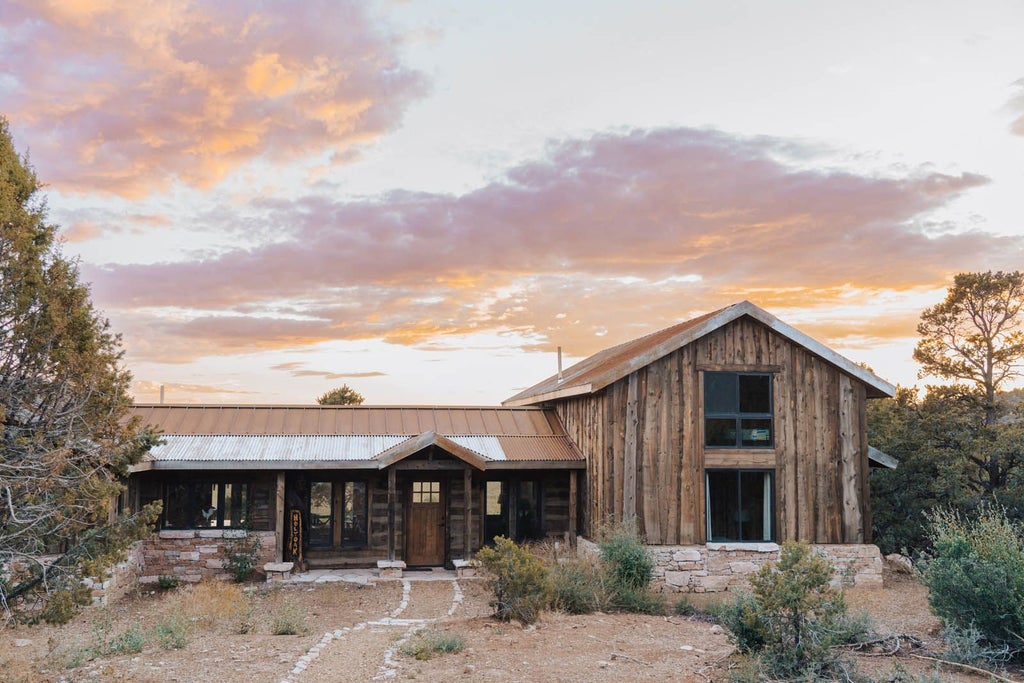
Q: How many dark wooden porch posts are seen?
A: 4